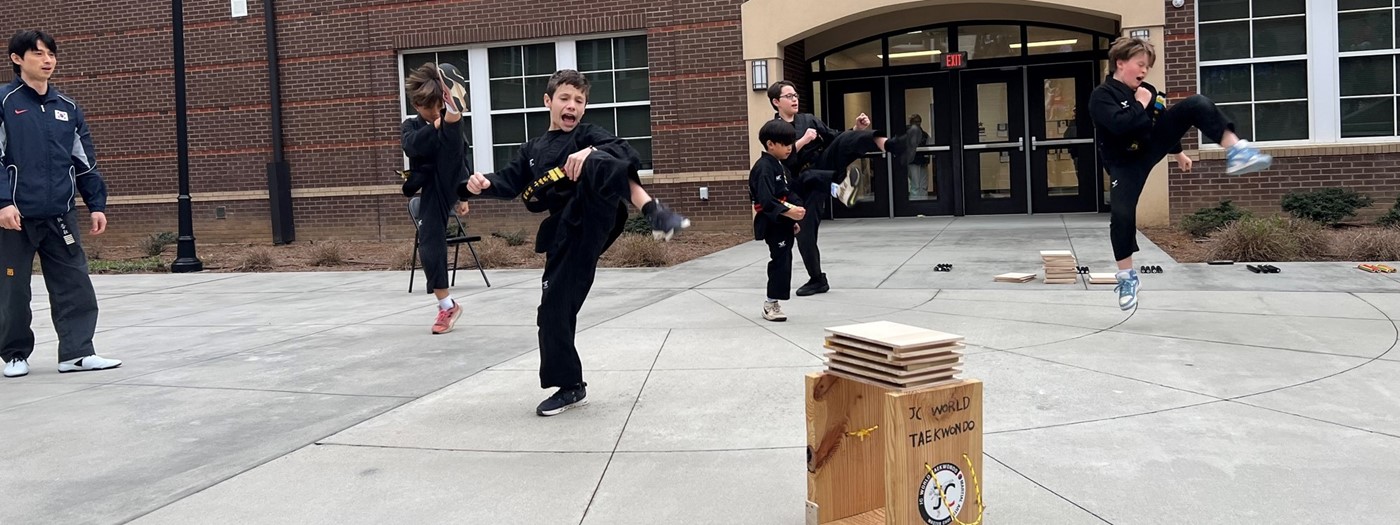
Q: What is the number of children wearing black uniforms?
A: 5